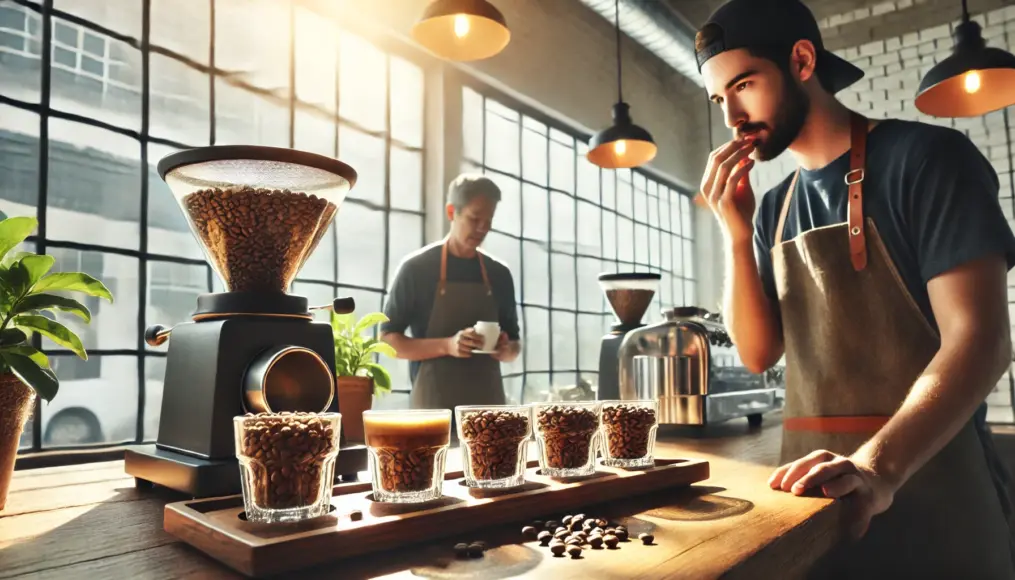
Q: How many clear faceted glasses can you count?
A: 5